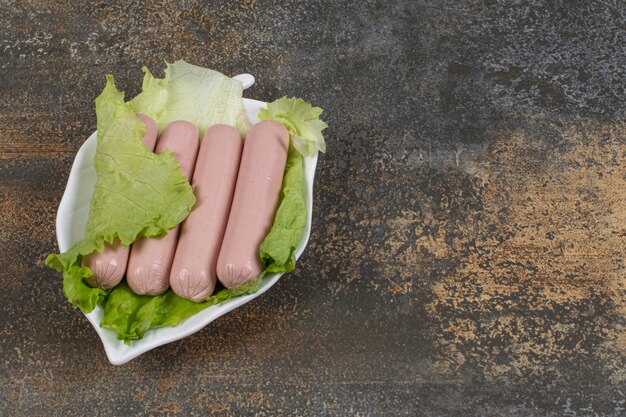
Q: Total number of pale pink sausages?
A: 4